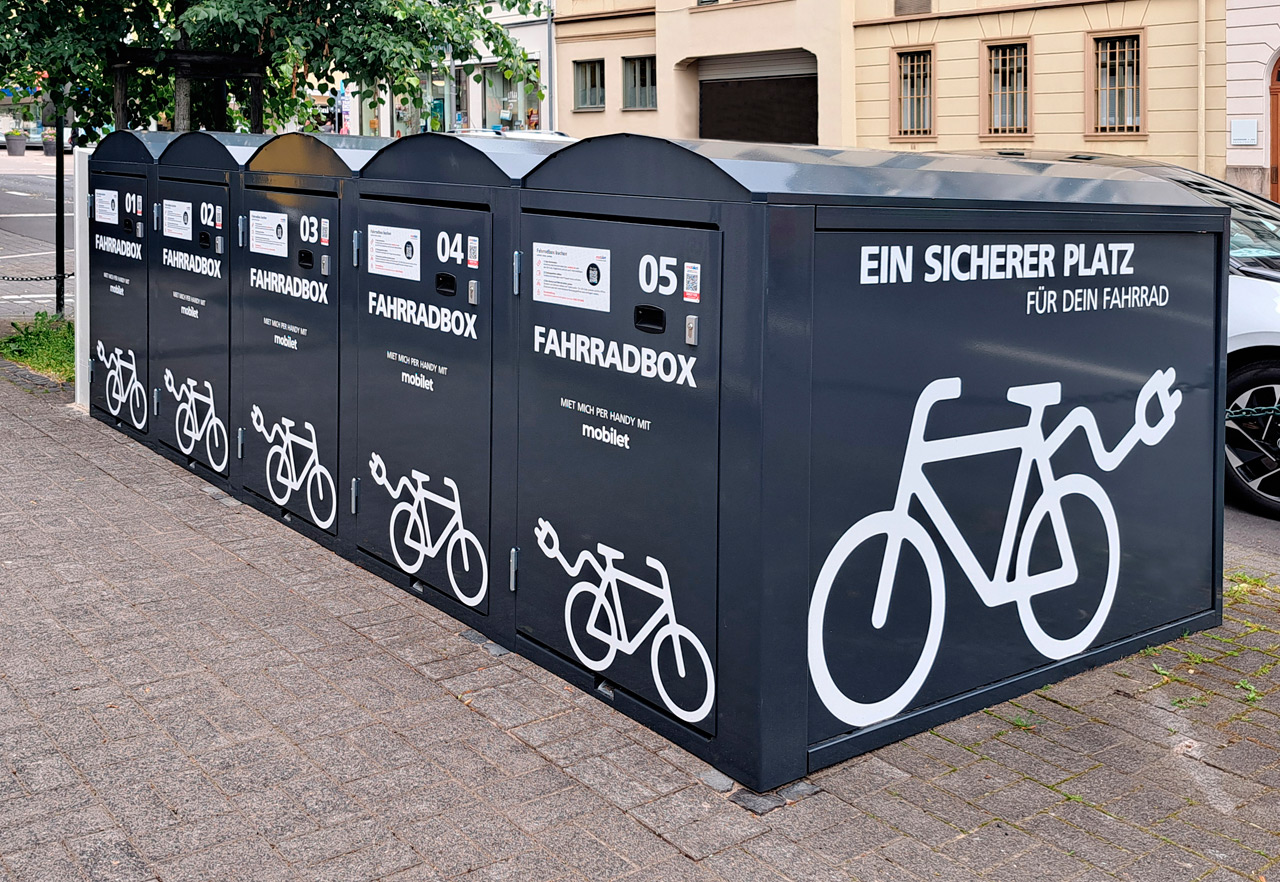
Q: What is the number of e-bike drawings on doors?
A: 5